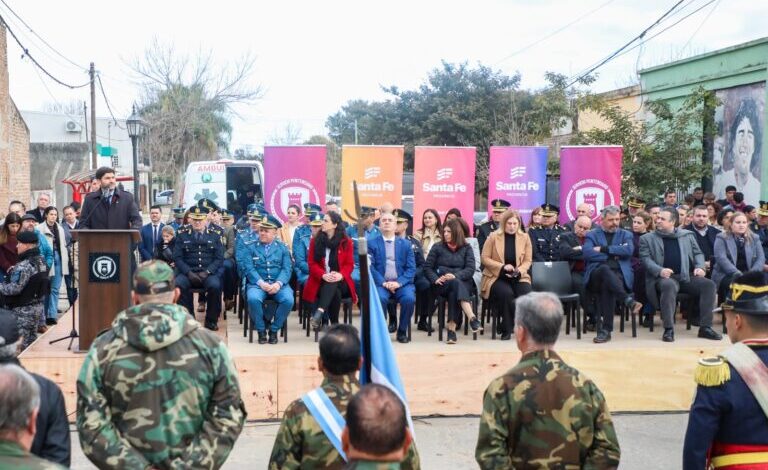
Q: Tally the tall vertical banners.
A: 5